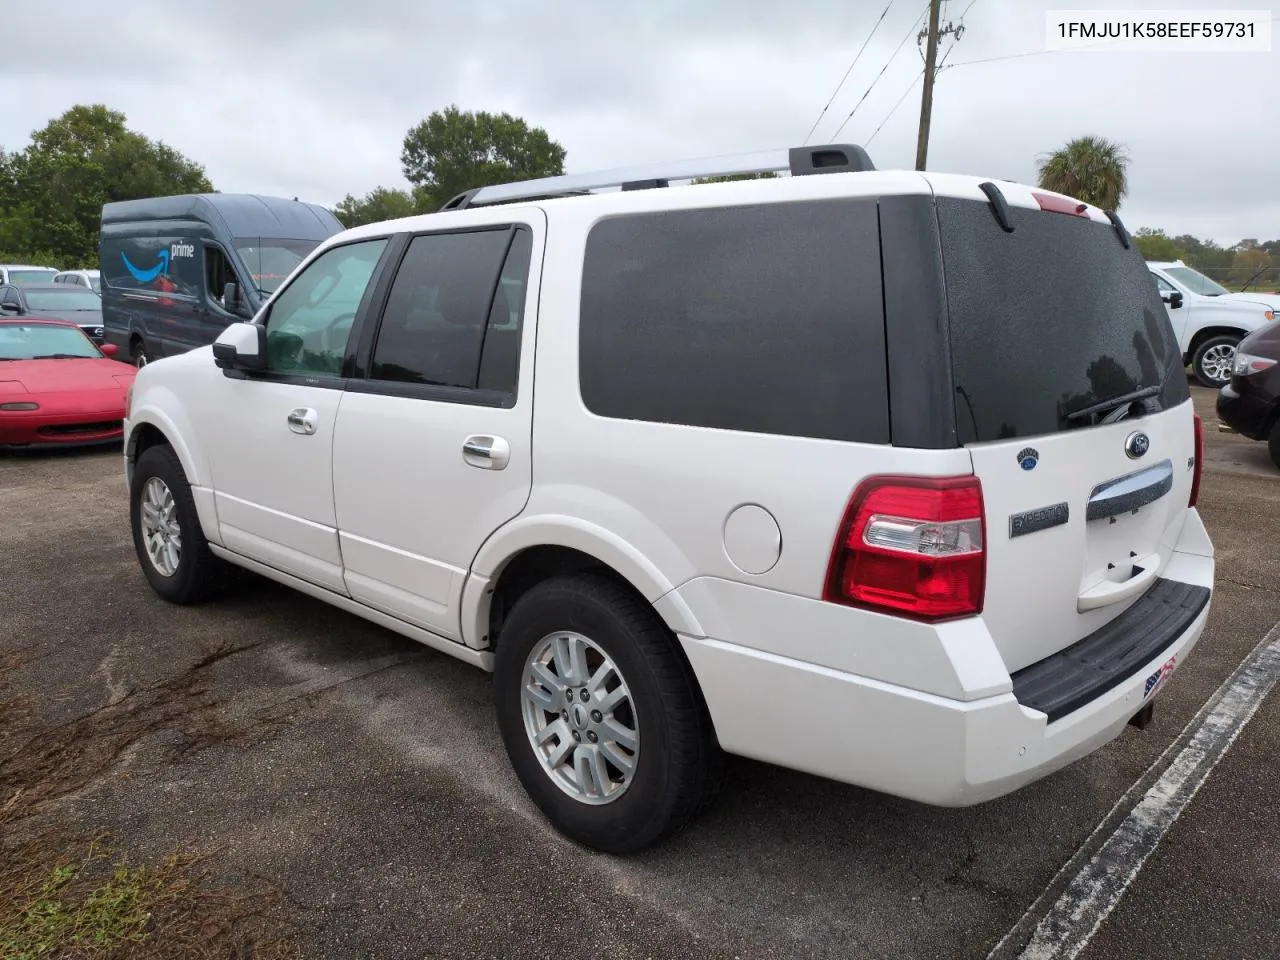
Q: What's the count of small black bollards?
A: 0